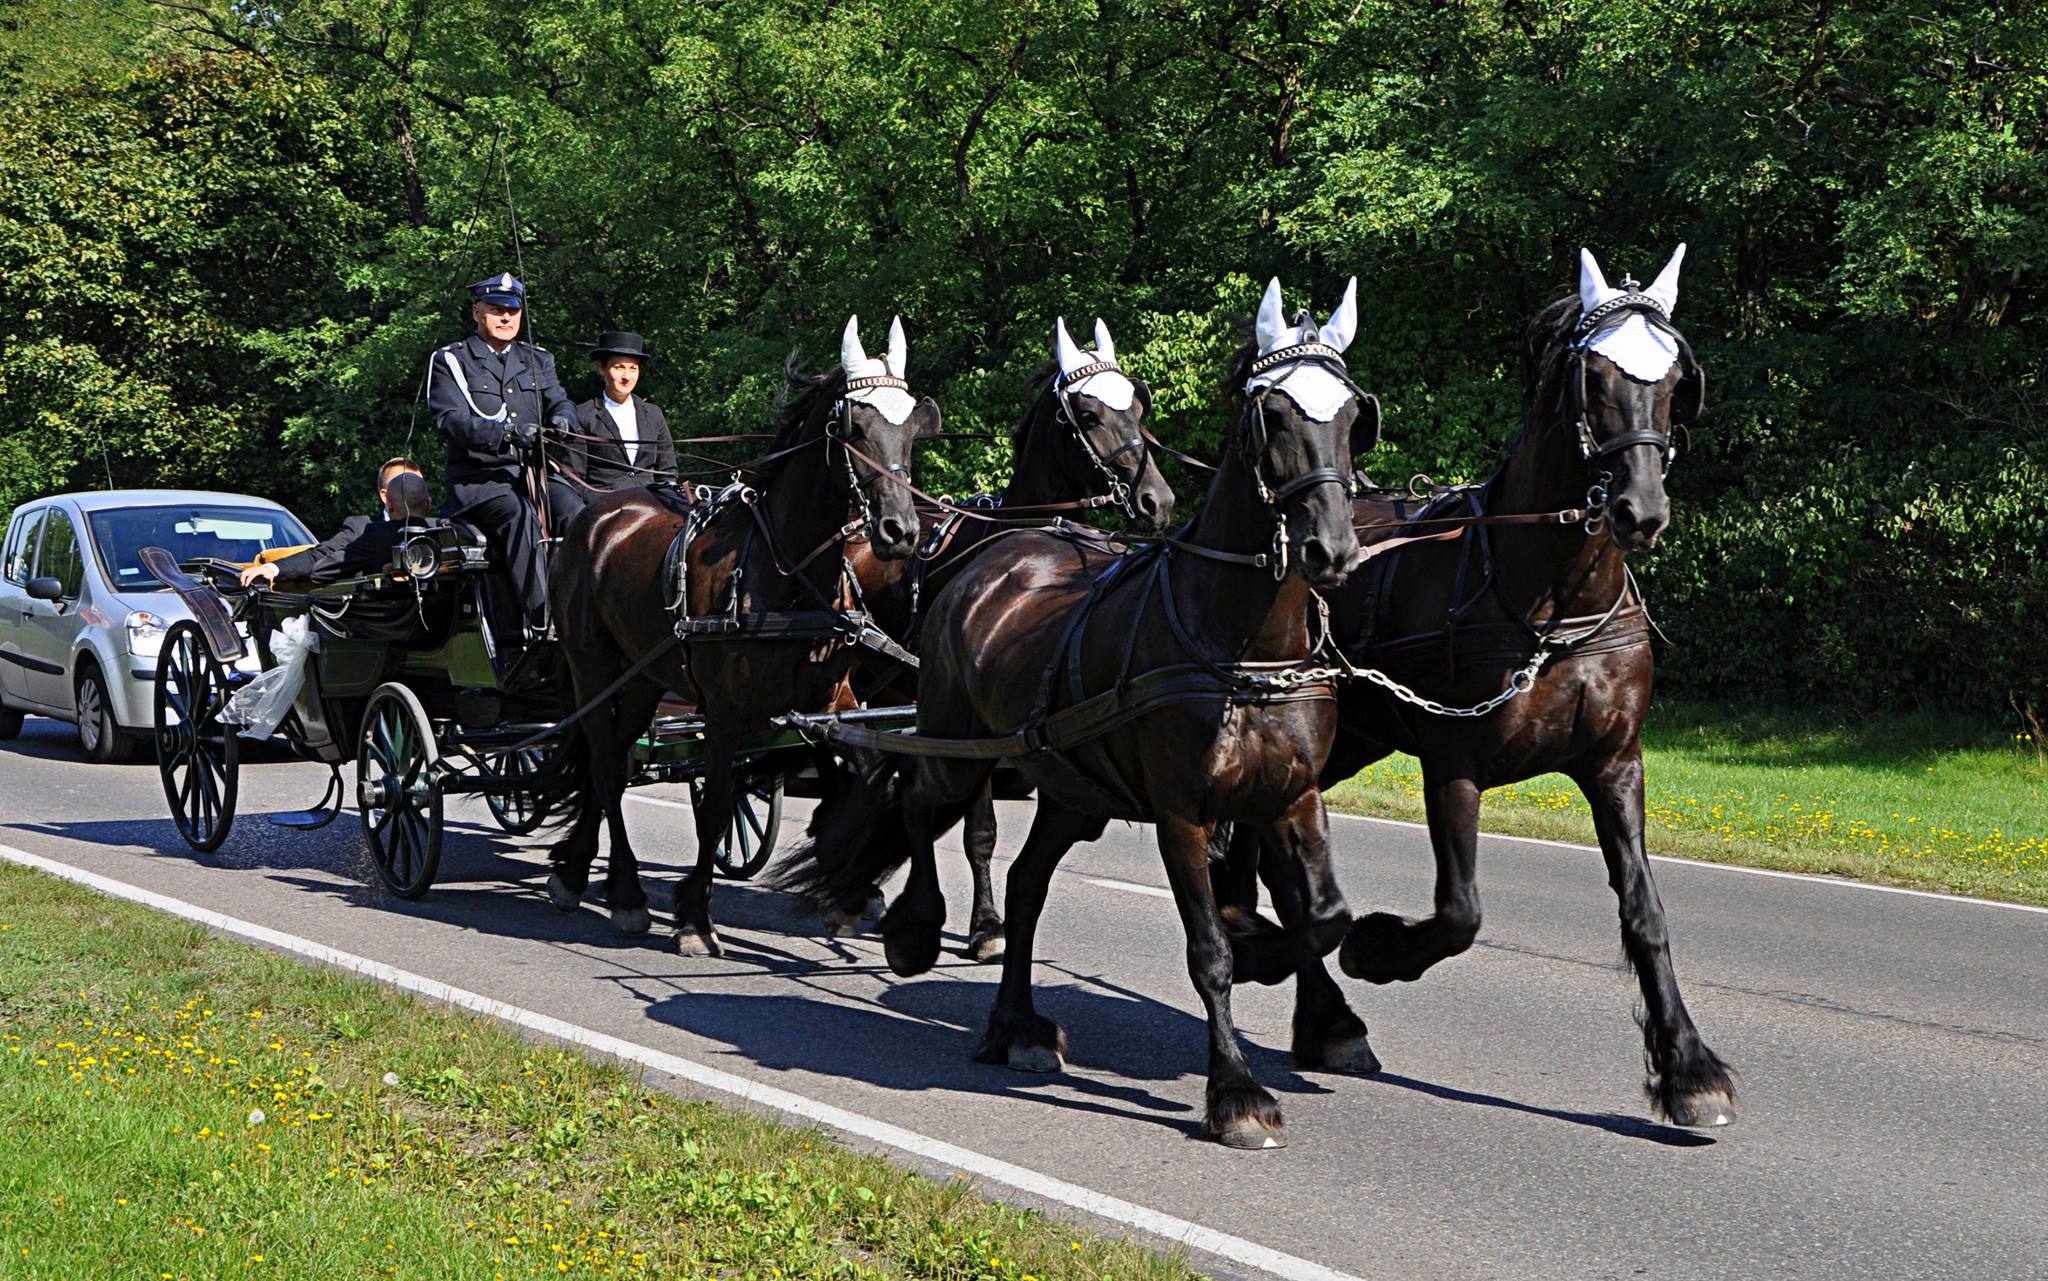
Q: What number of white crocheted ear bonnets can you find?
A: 4